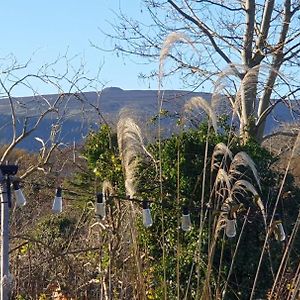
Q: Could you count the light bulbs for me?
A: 7